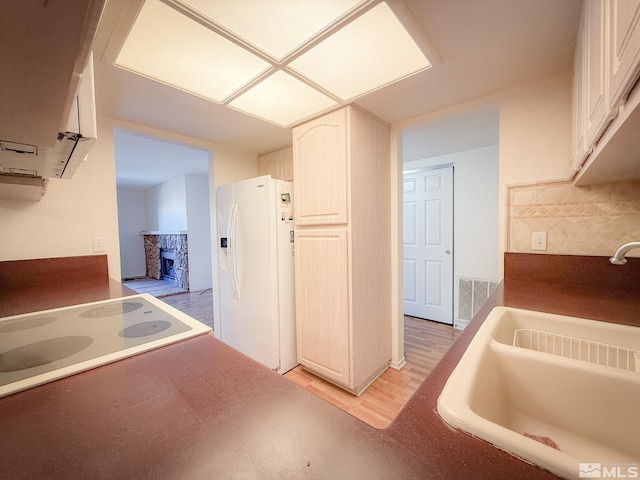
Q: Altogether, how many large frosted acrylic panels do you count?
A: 4